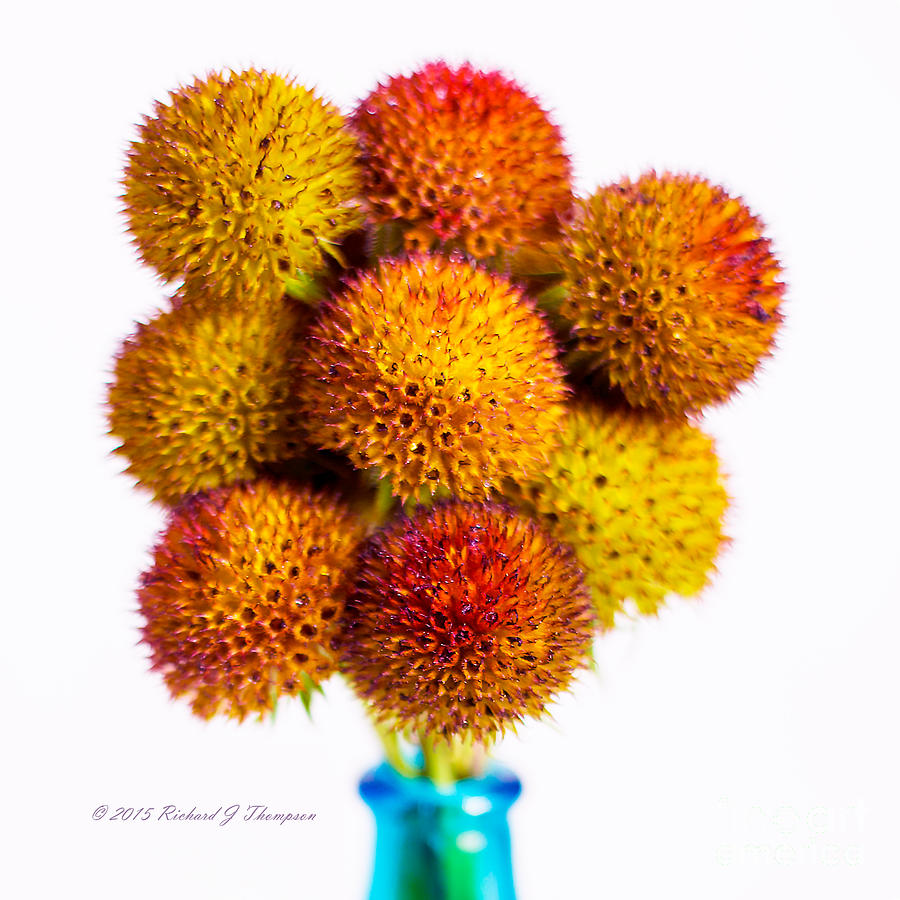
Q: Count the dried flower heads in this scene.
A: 8